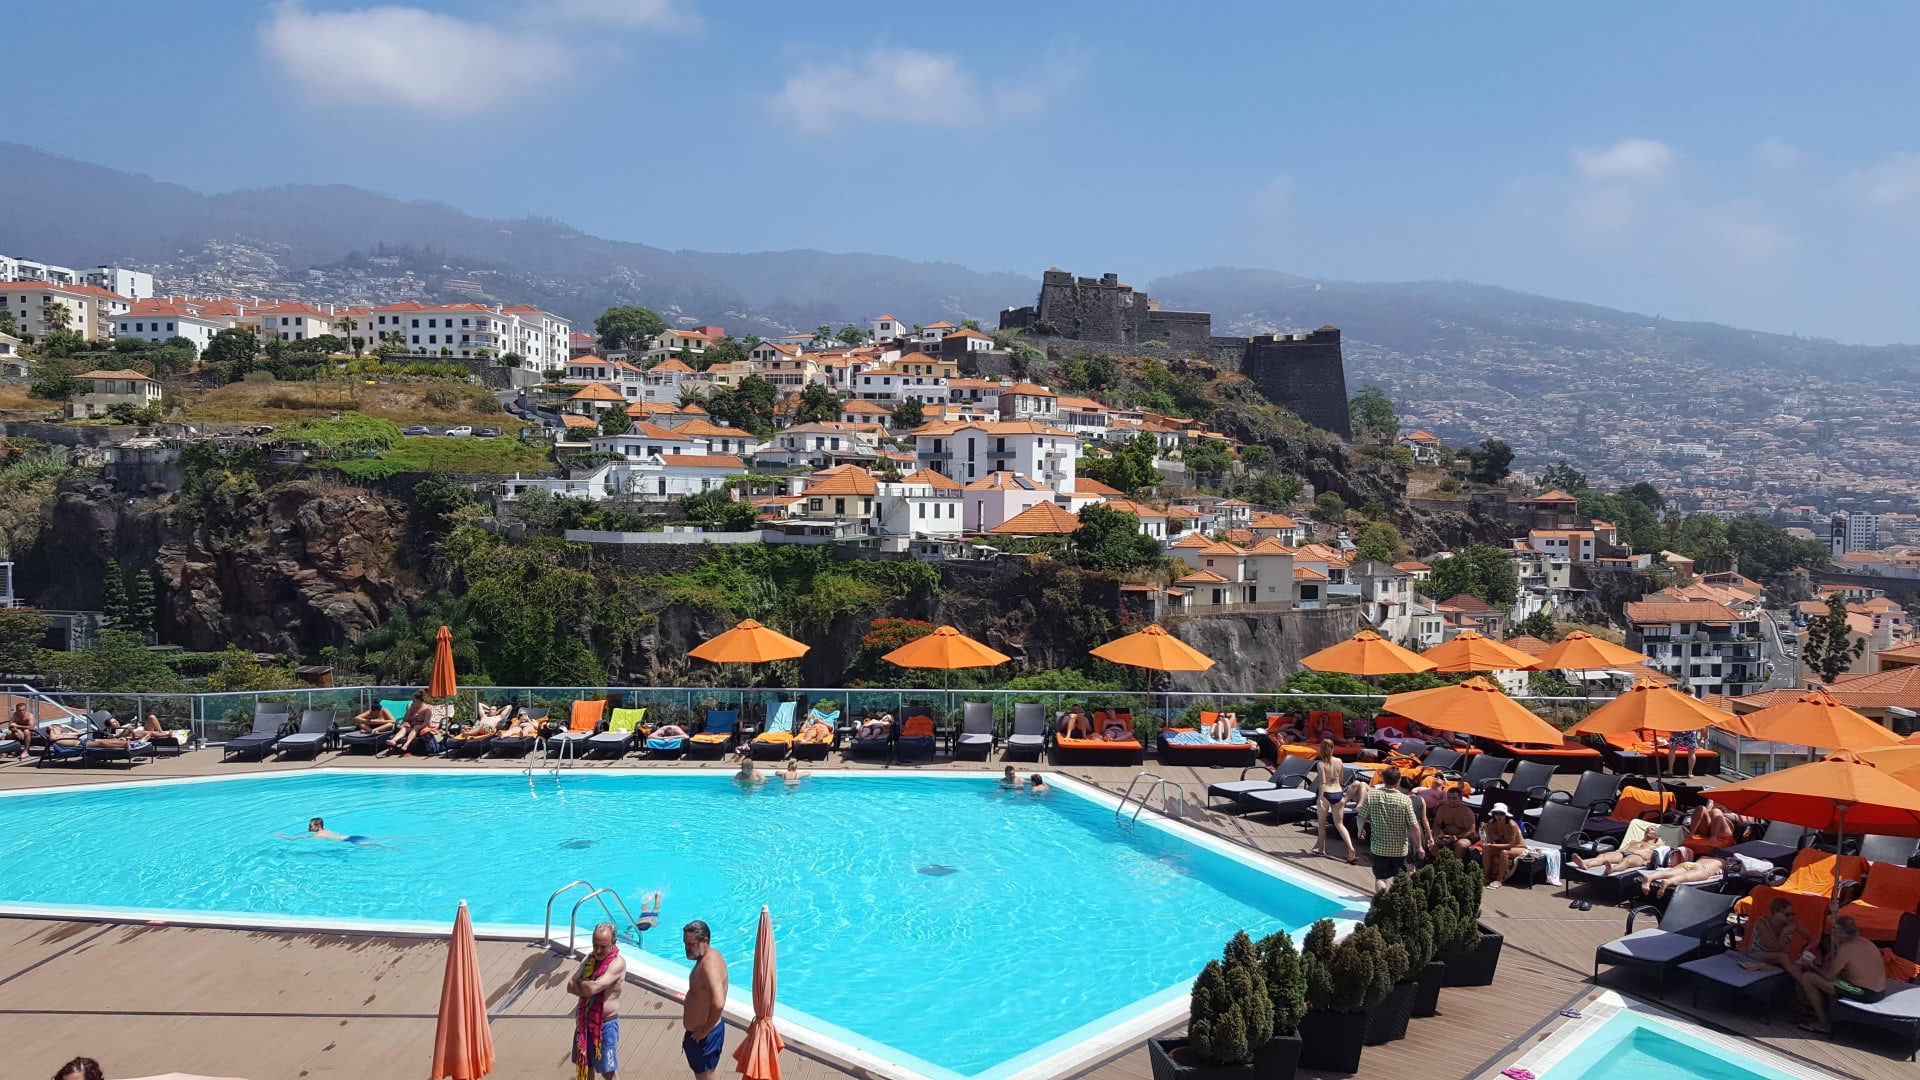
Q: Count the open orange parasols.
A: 11